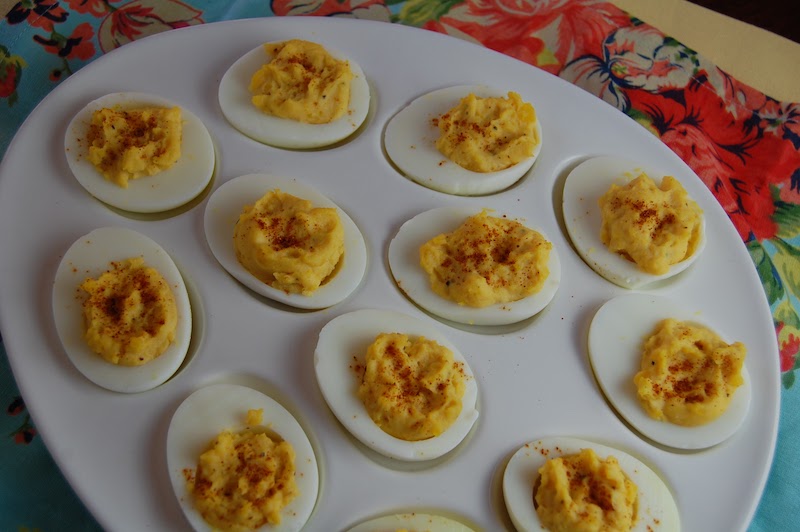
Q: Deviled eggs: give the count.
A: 12